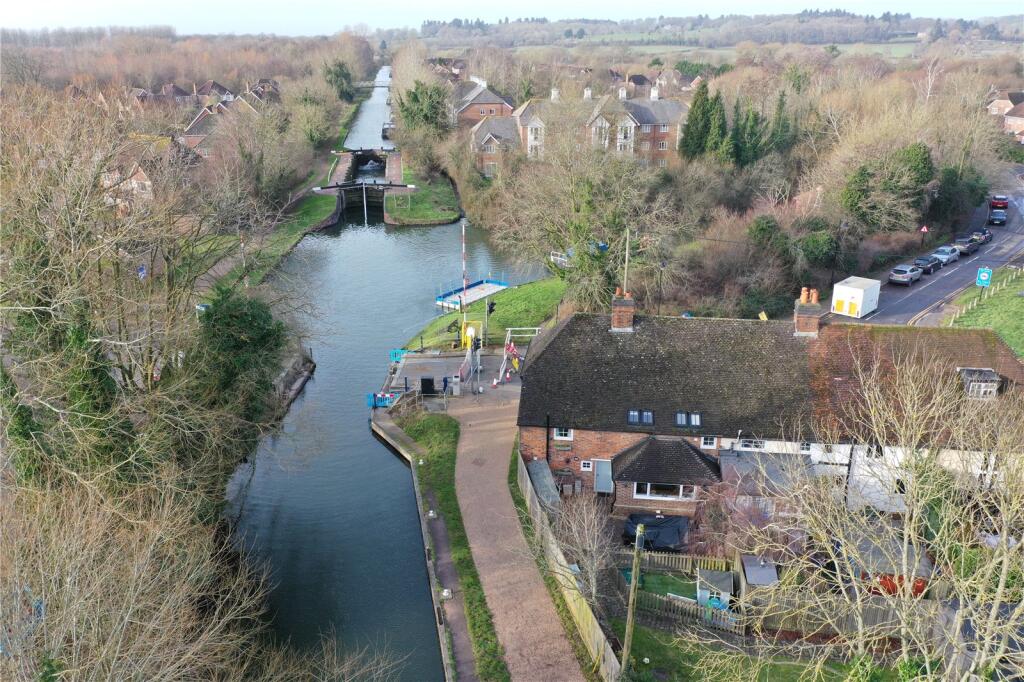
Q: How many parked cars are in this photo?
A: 7